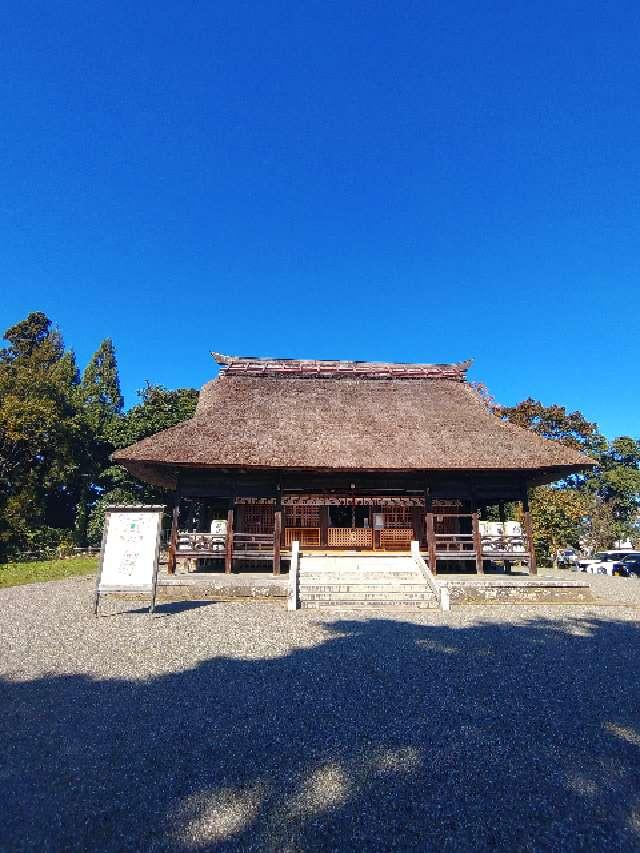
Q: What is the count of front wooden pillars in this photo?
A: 6